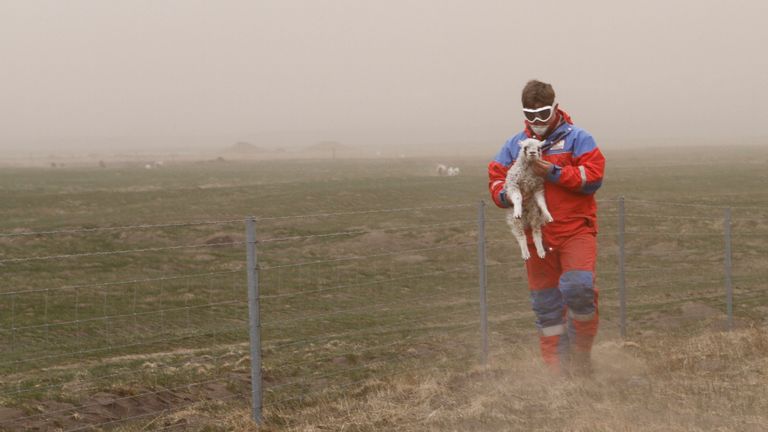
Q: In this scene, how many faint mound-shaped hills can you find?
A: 2